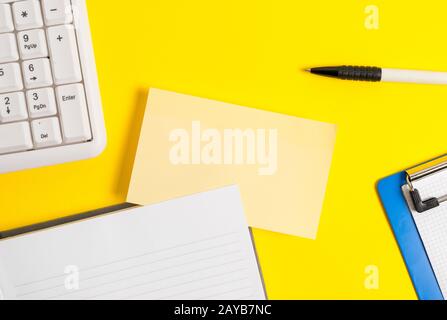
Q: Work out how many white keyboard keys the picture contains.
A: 13